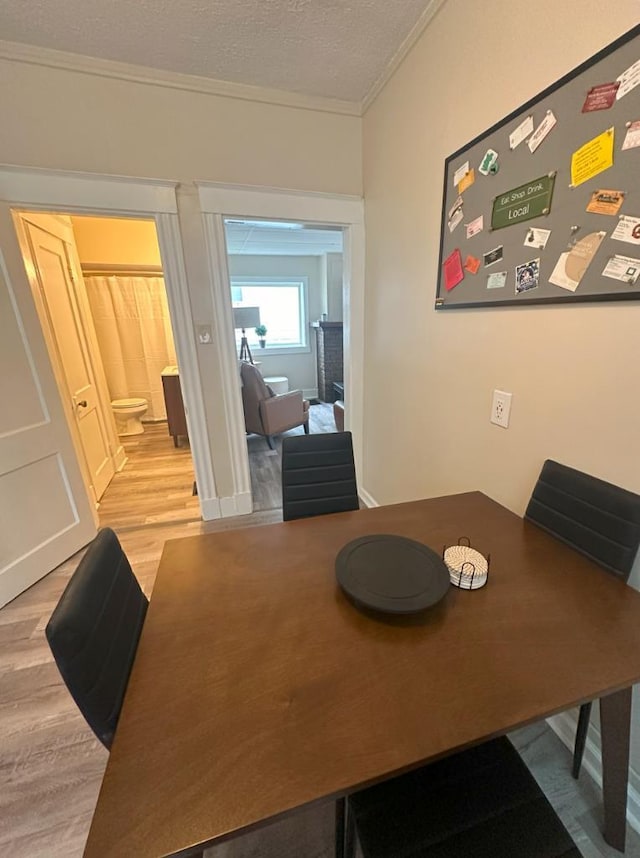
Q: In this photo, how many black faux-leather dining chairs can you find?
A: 4